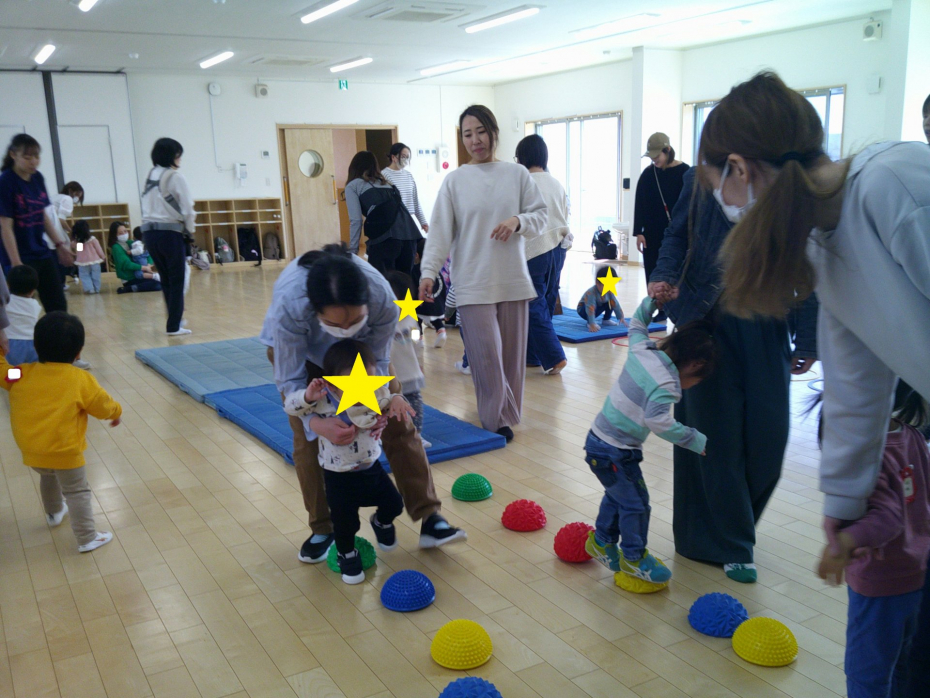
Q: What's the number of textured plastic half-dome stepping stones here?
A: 10